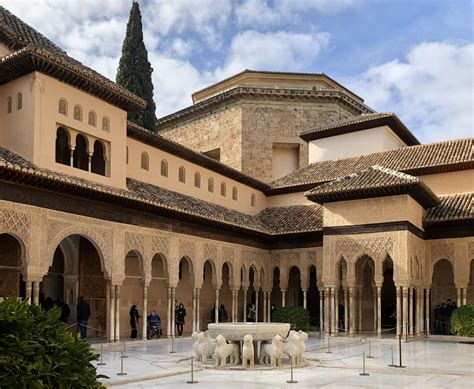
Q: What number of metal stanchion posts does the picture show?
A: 14